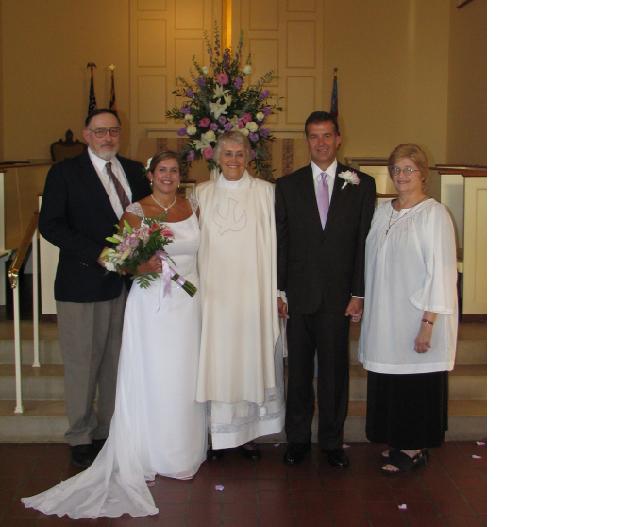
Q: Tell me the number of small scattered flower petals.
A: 6